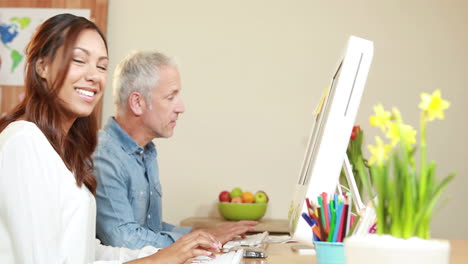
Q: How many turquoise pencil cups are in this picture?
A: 1